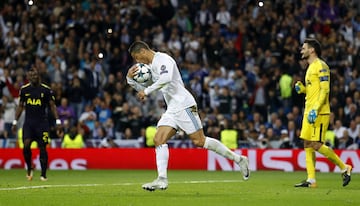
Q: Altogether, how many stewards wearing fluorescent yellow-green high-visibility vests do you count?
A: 6